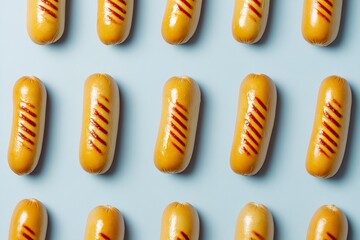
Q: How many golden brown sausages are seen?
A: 15